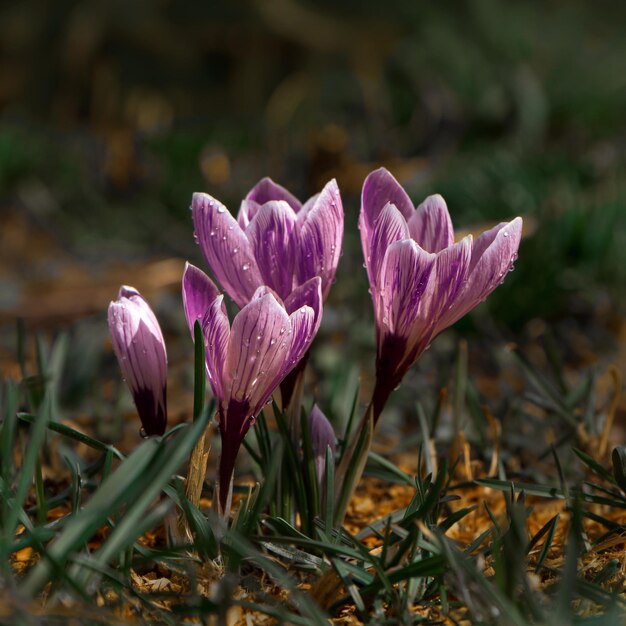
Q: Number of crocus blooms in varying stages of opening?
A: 5